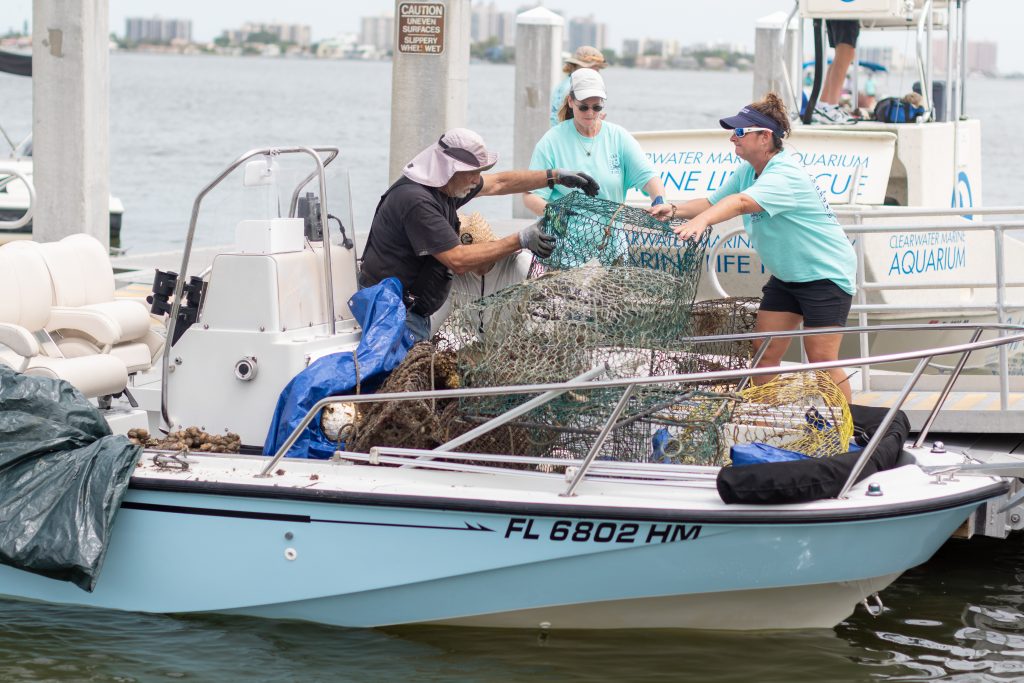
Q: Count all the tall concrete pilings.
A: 4